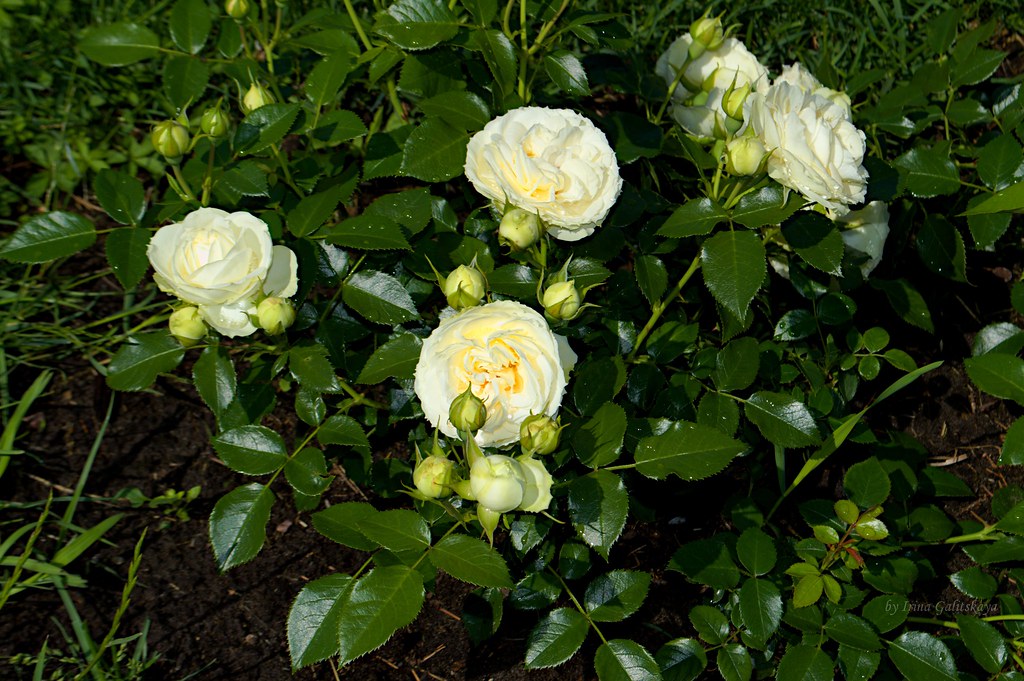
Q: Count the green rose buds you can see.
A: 15